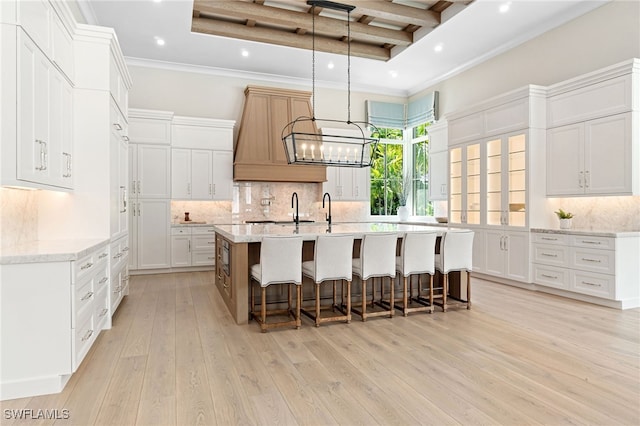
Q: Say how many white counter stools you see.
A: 5